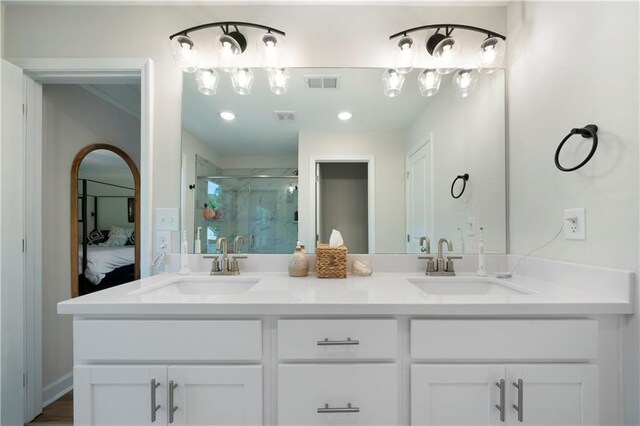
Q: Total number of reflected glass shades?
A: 6